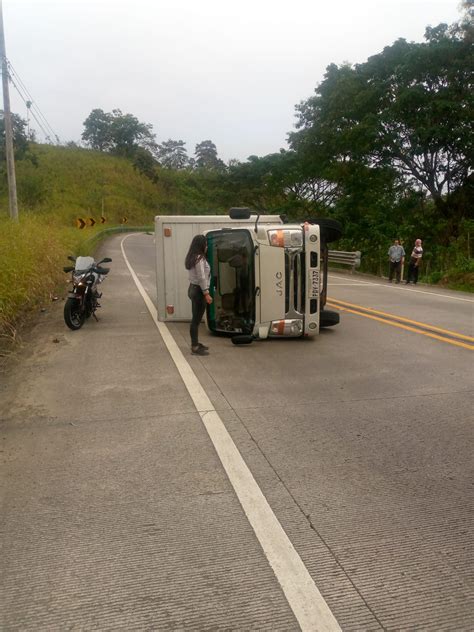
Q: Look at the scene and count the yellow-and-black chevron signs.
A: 4